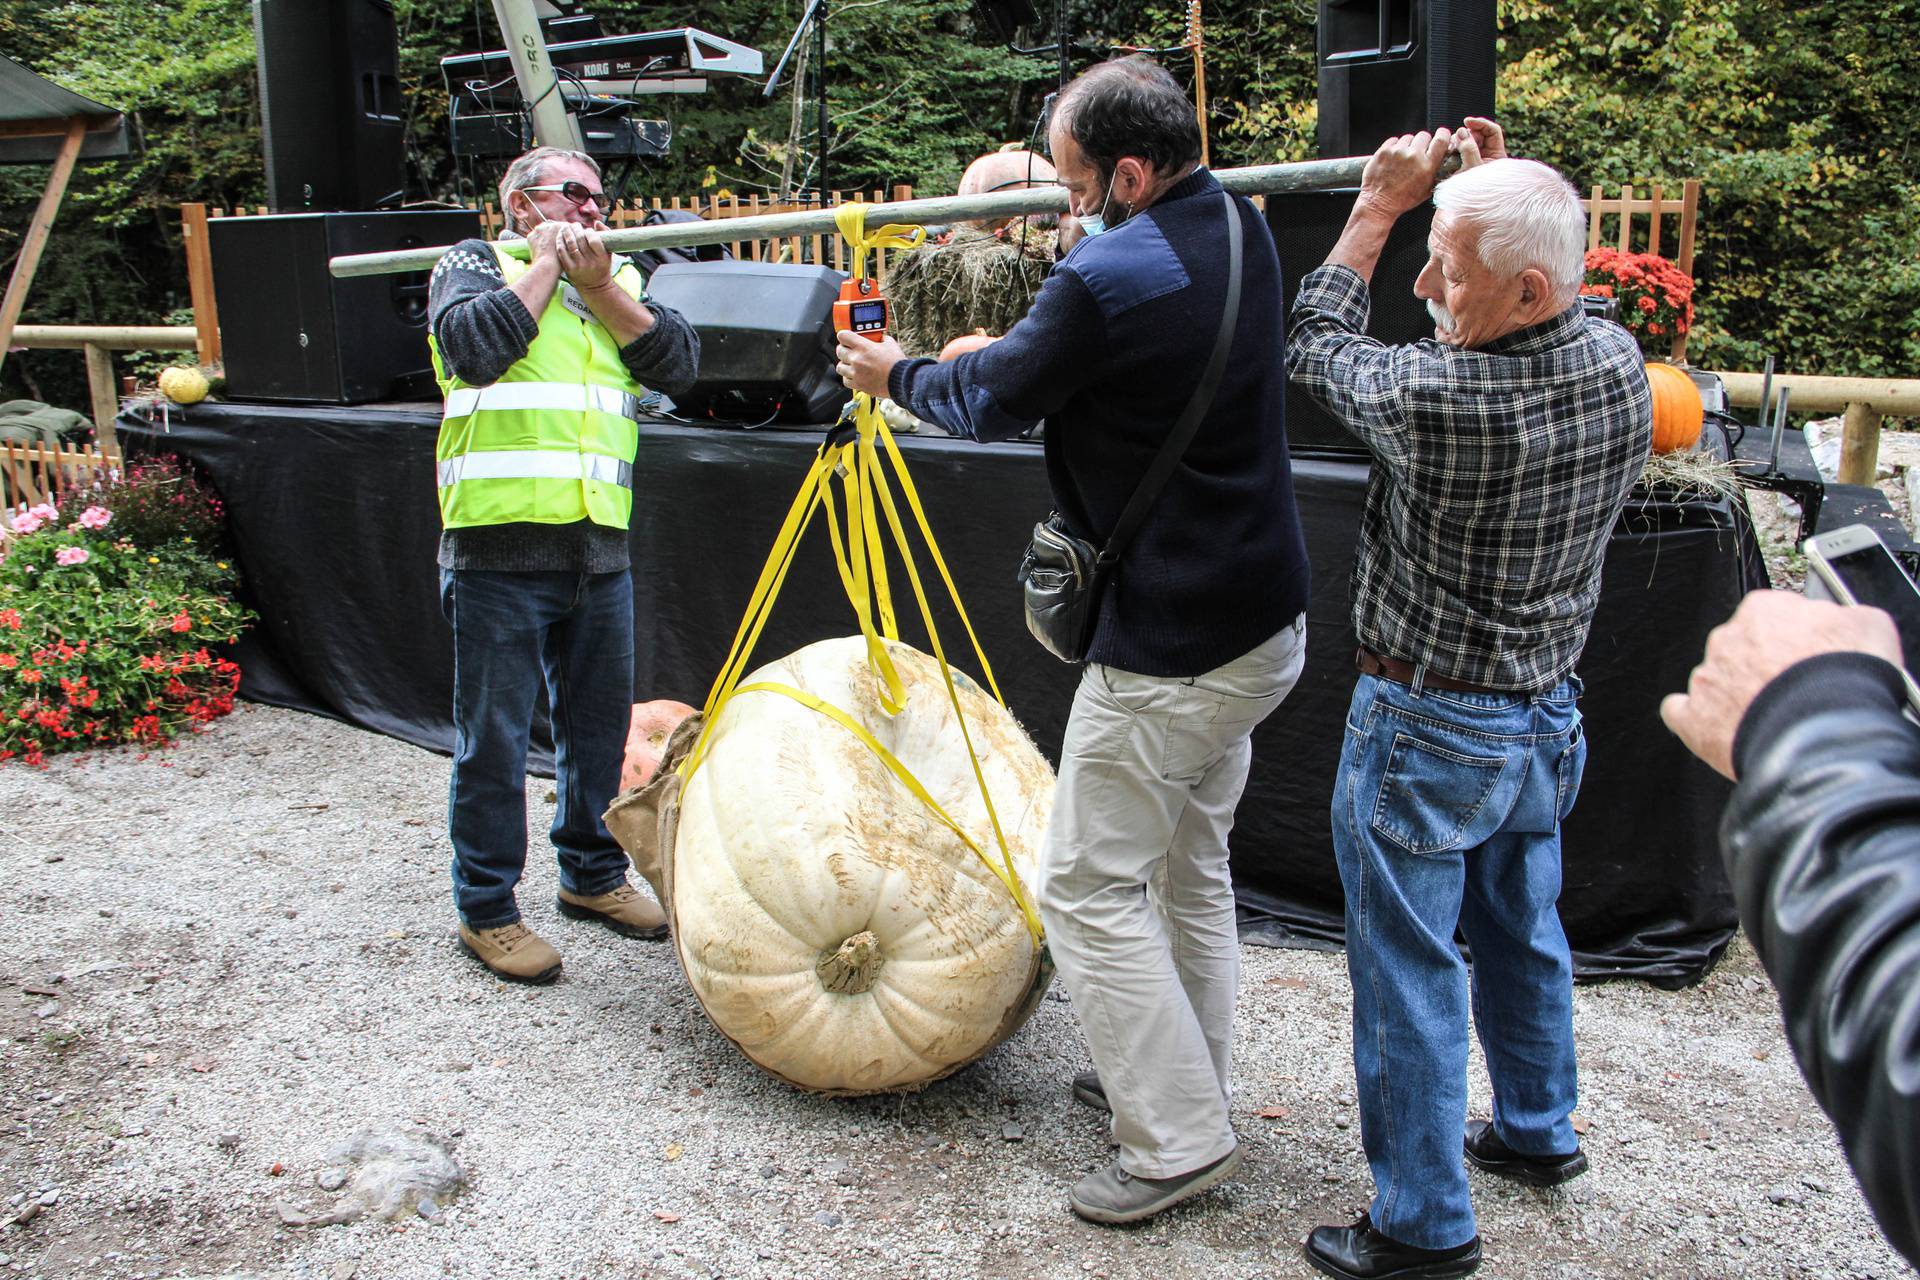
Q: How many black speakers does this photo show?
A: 5